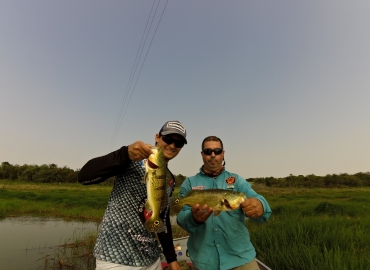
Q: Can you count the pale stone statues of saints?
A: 0